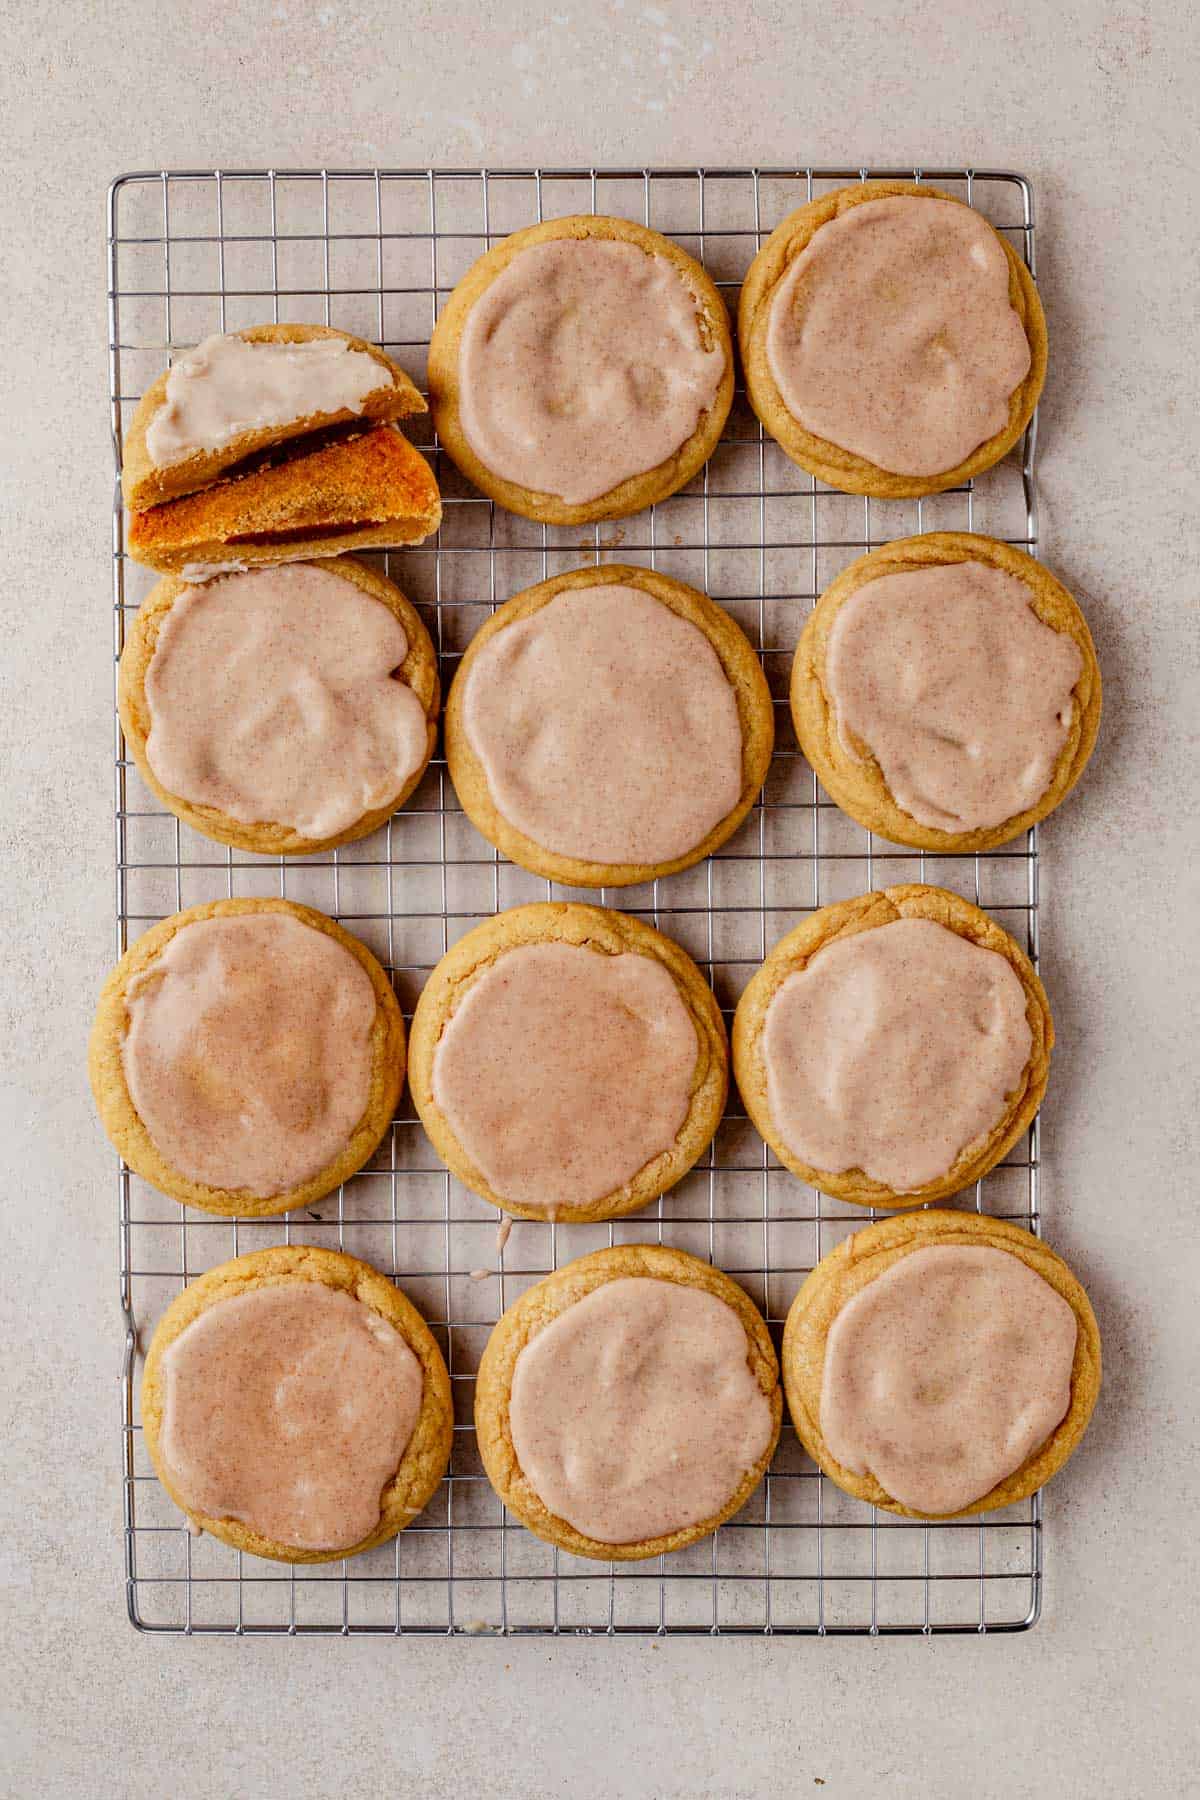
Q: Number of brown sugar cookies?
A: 12